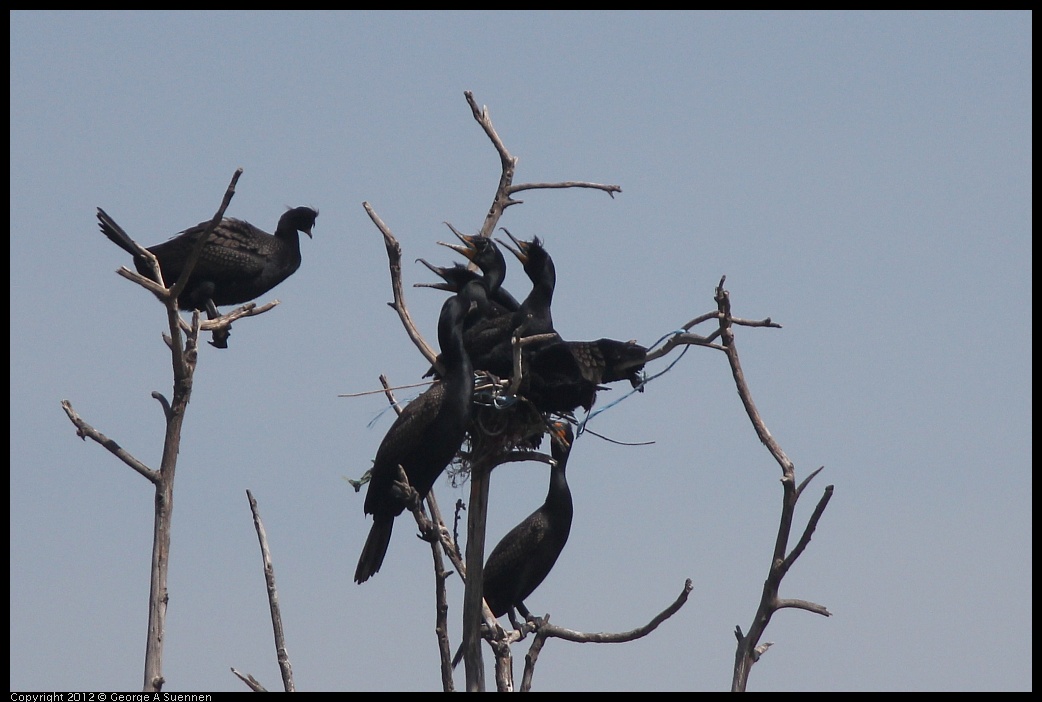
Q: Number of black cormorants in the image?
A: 6